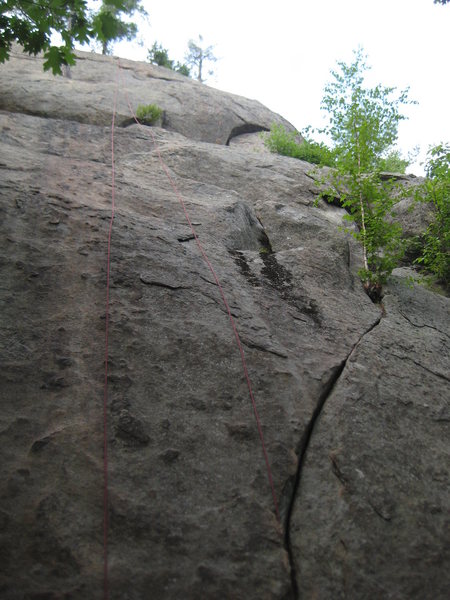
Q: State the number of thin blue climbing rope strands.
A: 0